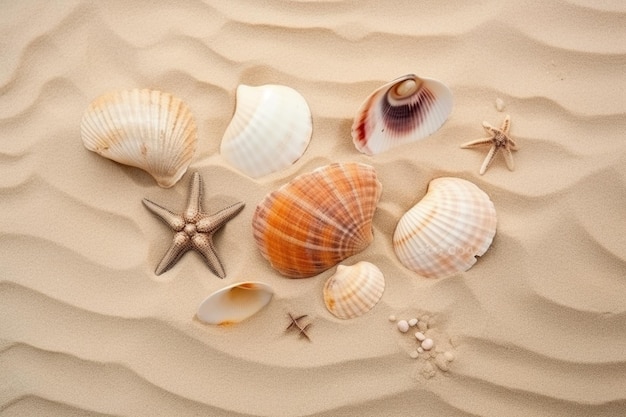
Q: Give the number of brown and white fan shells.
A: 3